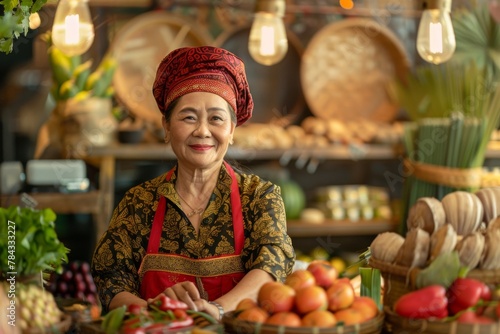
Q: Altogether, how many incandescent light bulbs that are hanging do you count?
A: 3